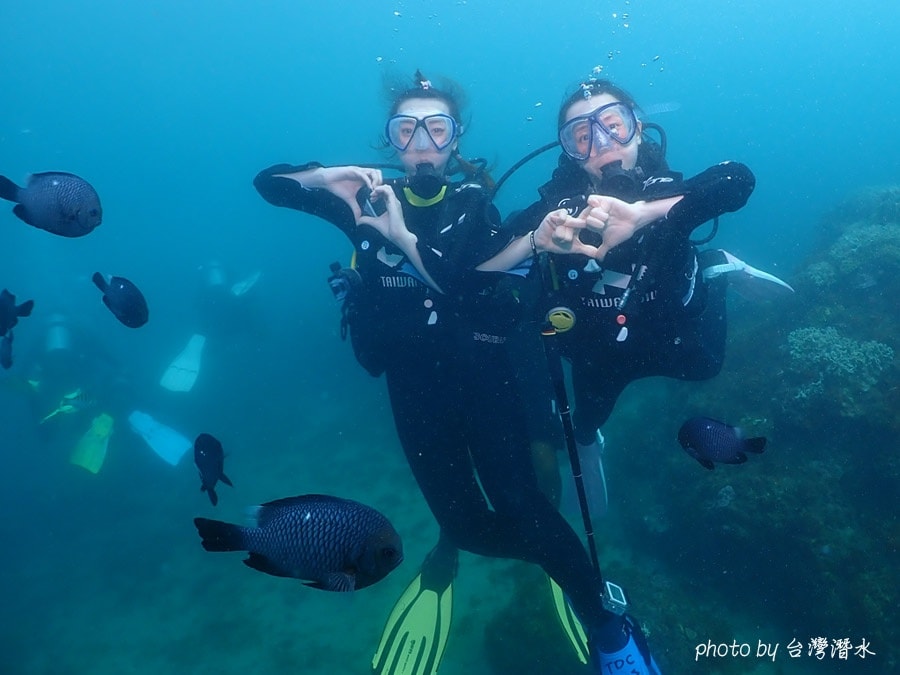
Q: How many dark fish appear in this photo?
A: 7